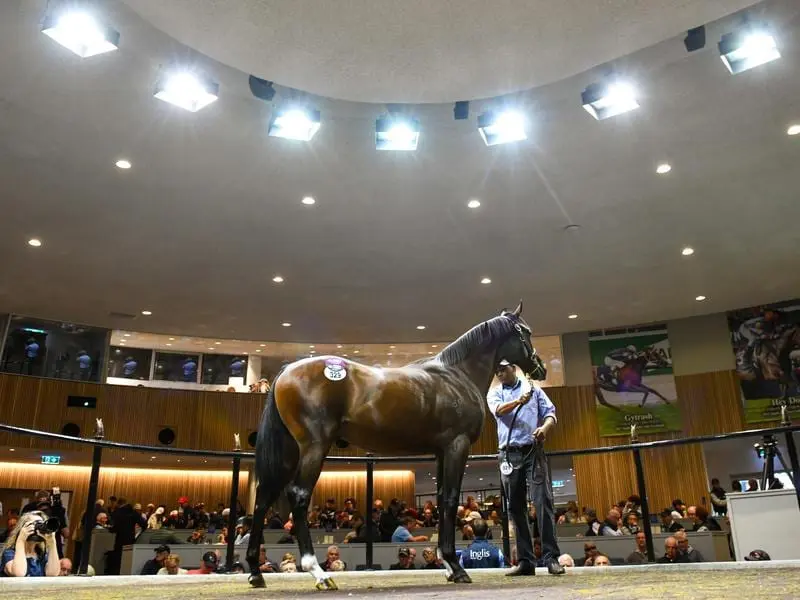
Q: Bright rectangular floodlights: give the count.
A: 7